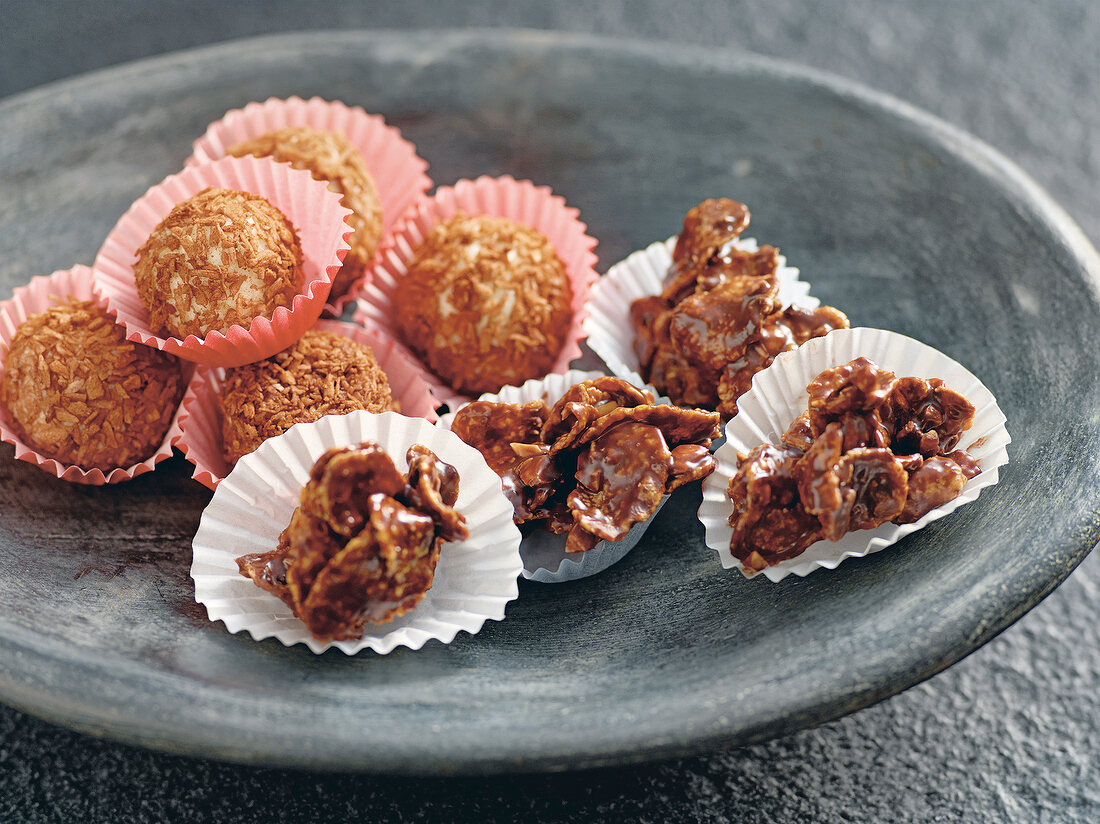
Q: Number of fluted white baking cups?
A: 4